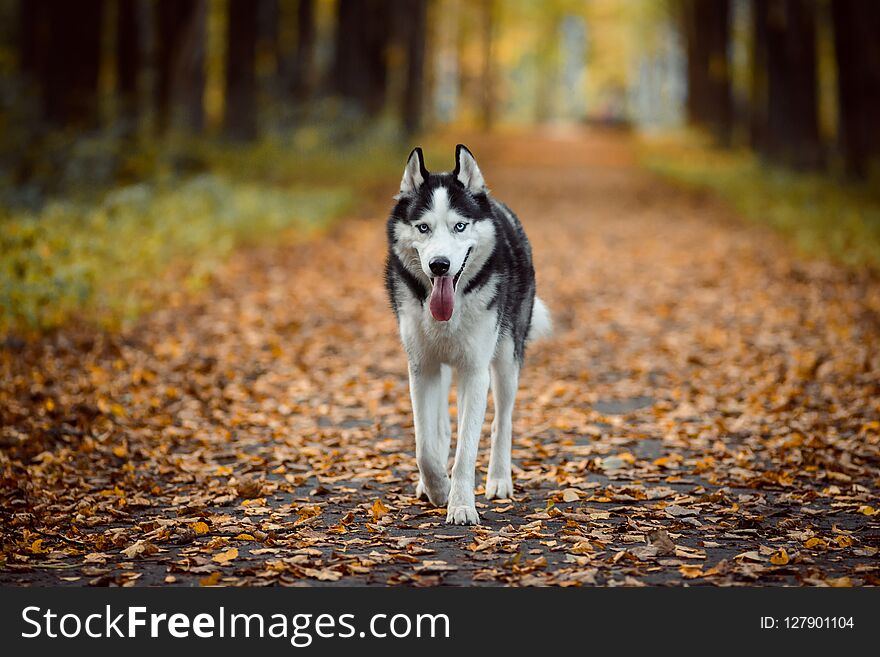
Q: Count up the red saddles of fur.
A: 0